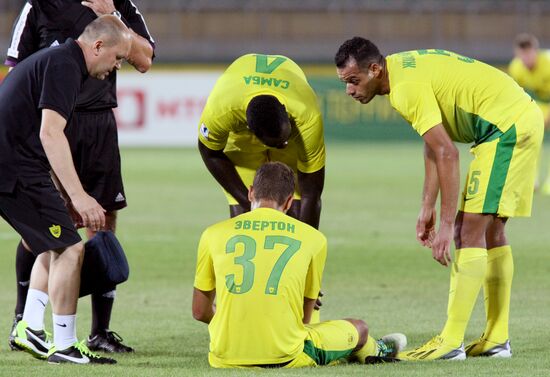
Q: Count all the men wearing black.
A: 2